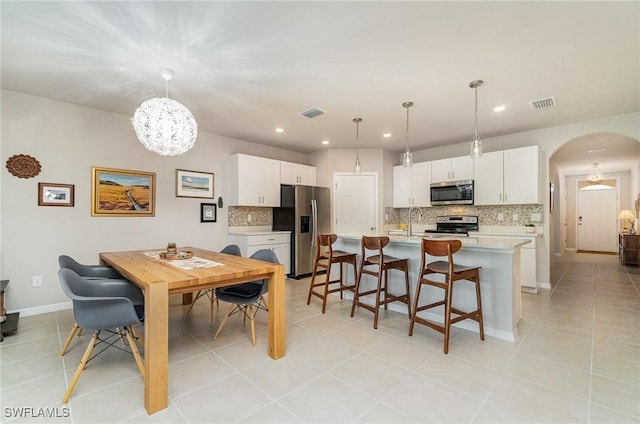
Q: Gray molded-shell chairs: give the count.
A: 4